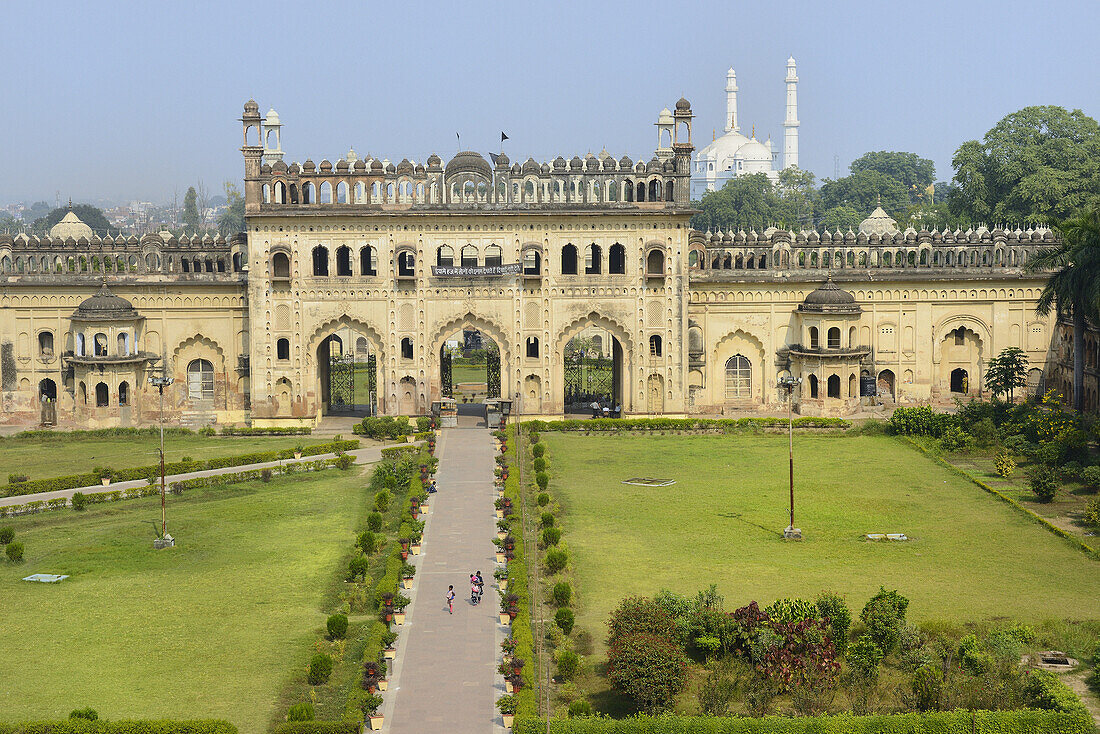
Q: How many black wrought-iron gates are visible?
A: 3